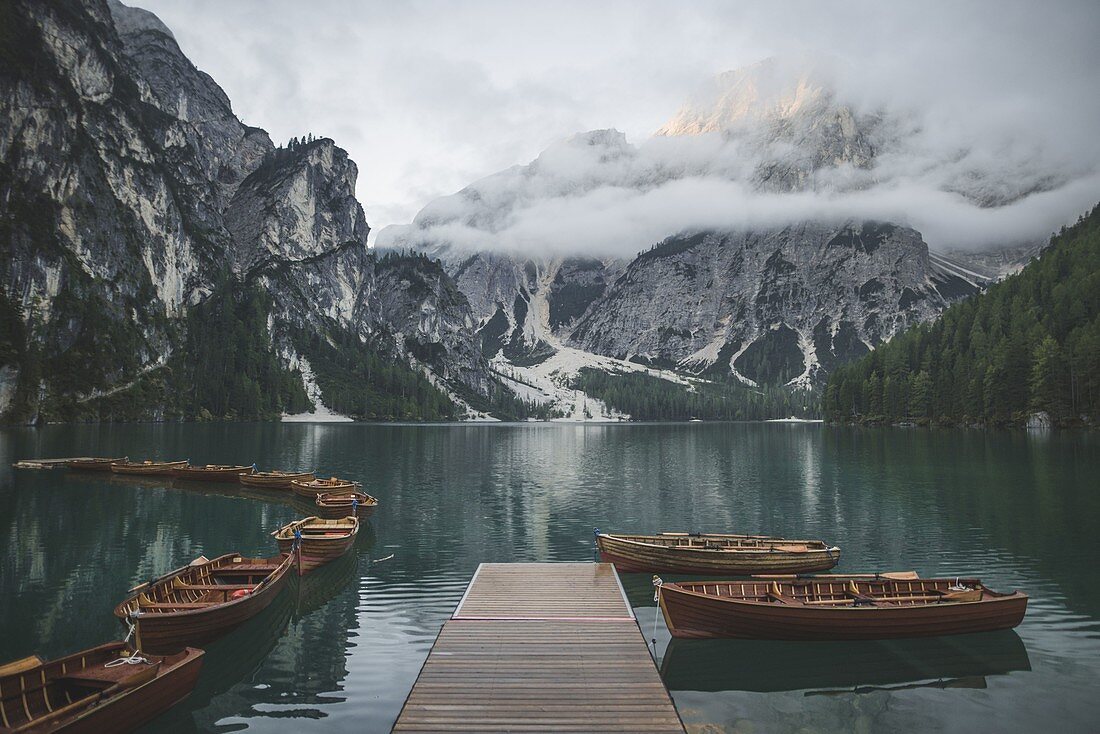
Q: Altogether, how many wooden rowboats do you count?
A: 11